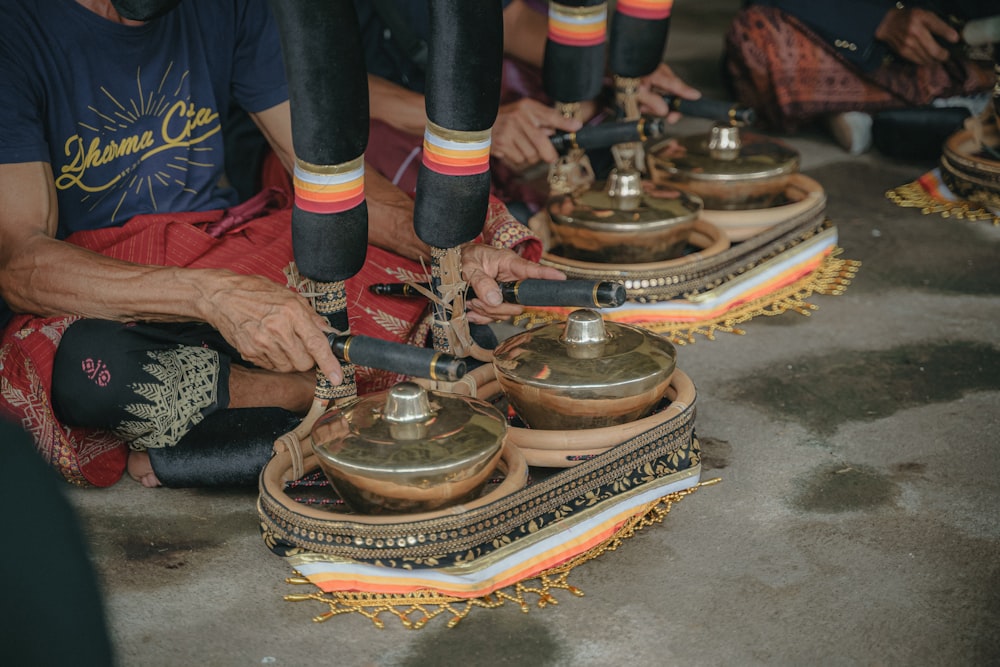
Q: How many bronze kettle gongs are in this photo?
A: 4